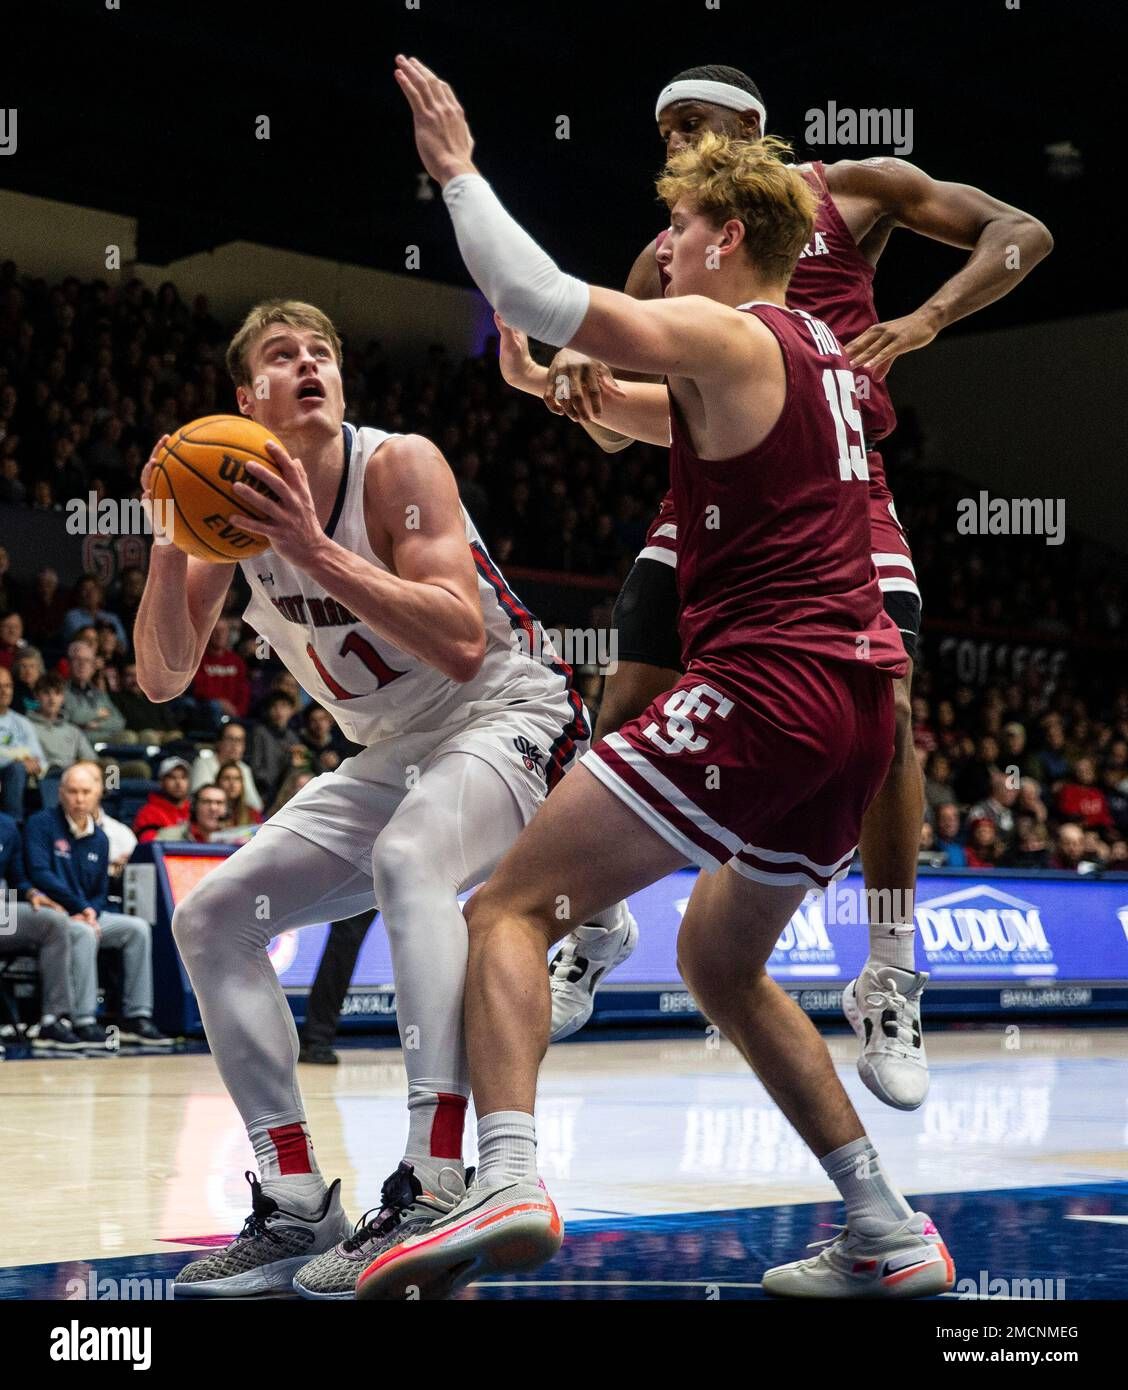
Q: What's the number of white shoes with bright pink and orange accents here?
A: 2